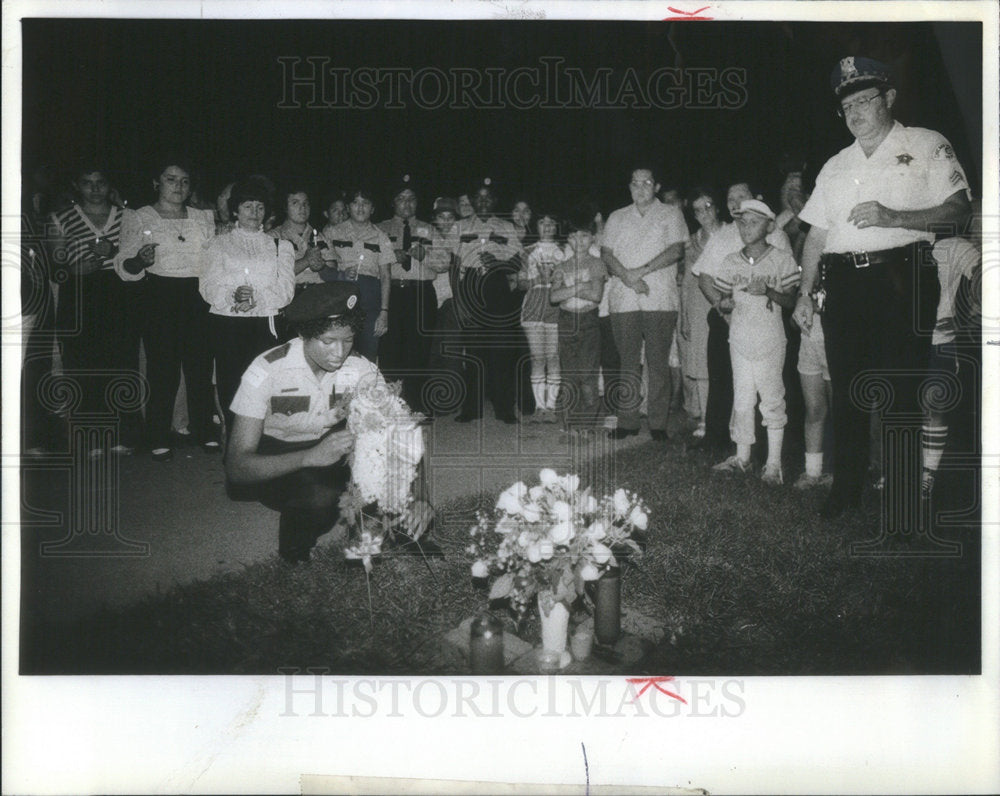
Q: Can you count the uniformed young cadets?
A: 5